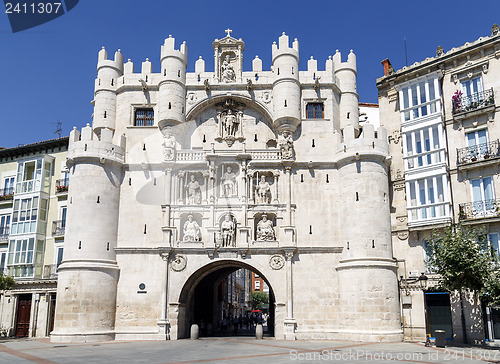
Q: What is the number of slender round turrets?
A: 4